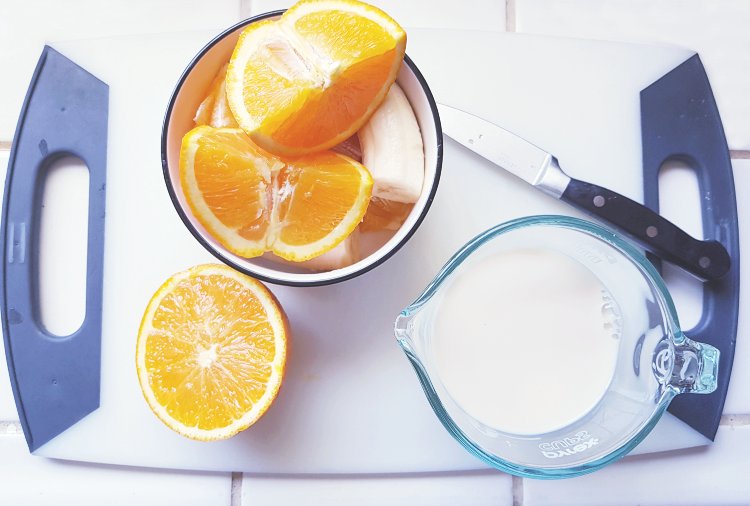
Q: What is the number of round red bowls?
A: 0